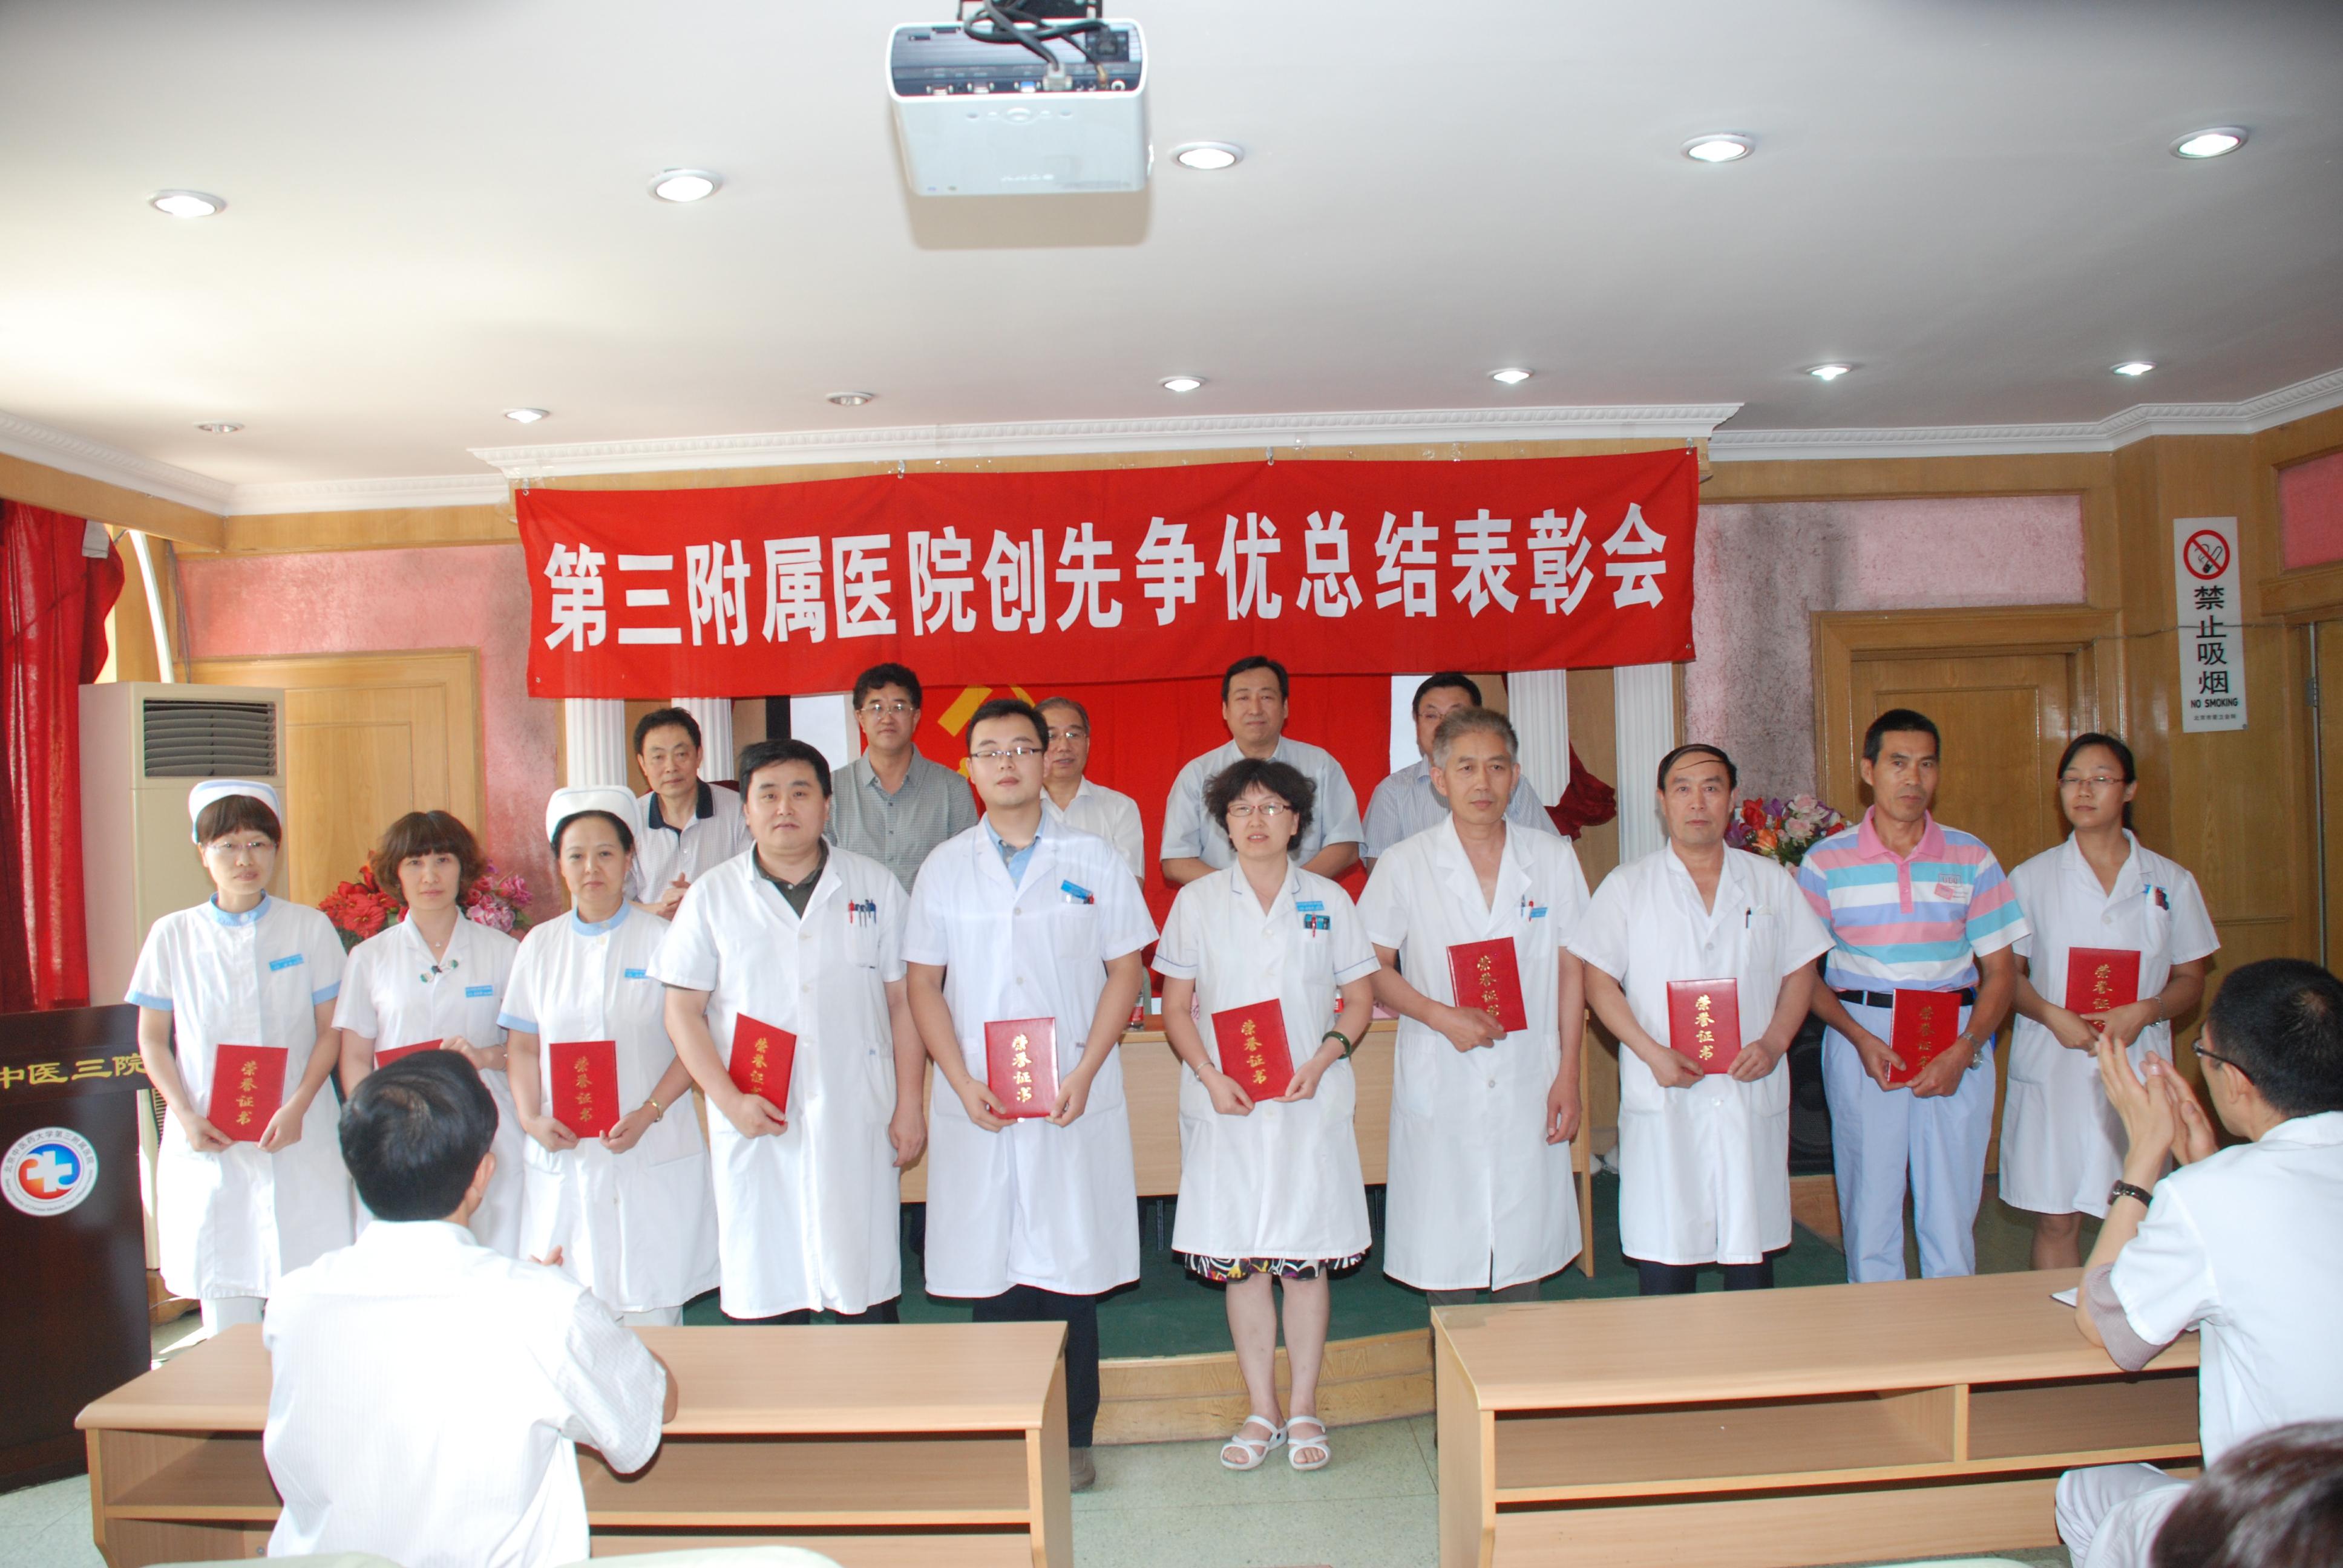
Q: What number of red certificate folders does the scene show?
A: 10